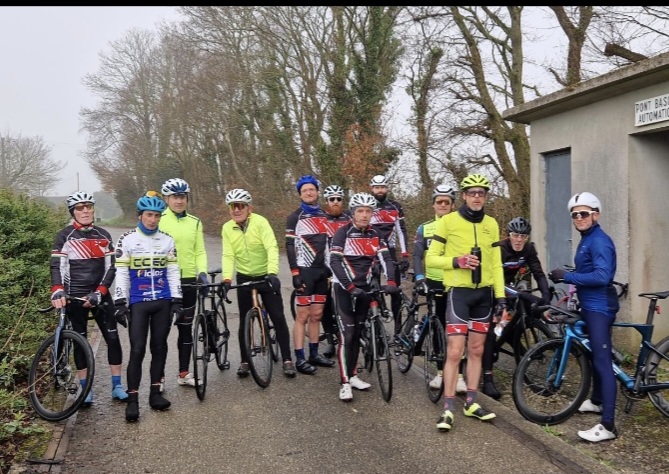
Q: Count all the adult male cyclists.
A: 12